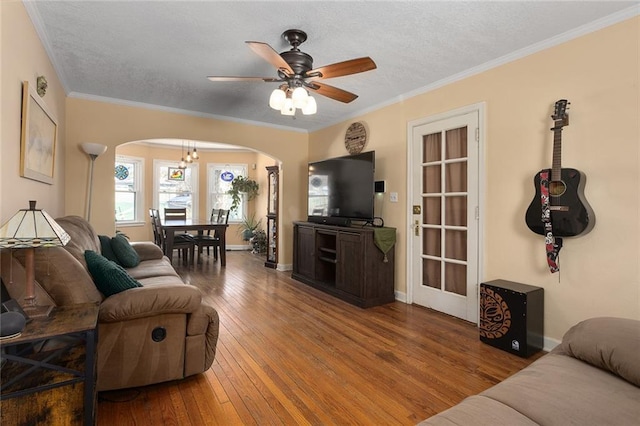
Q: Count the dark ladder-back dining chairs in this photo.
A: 5